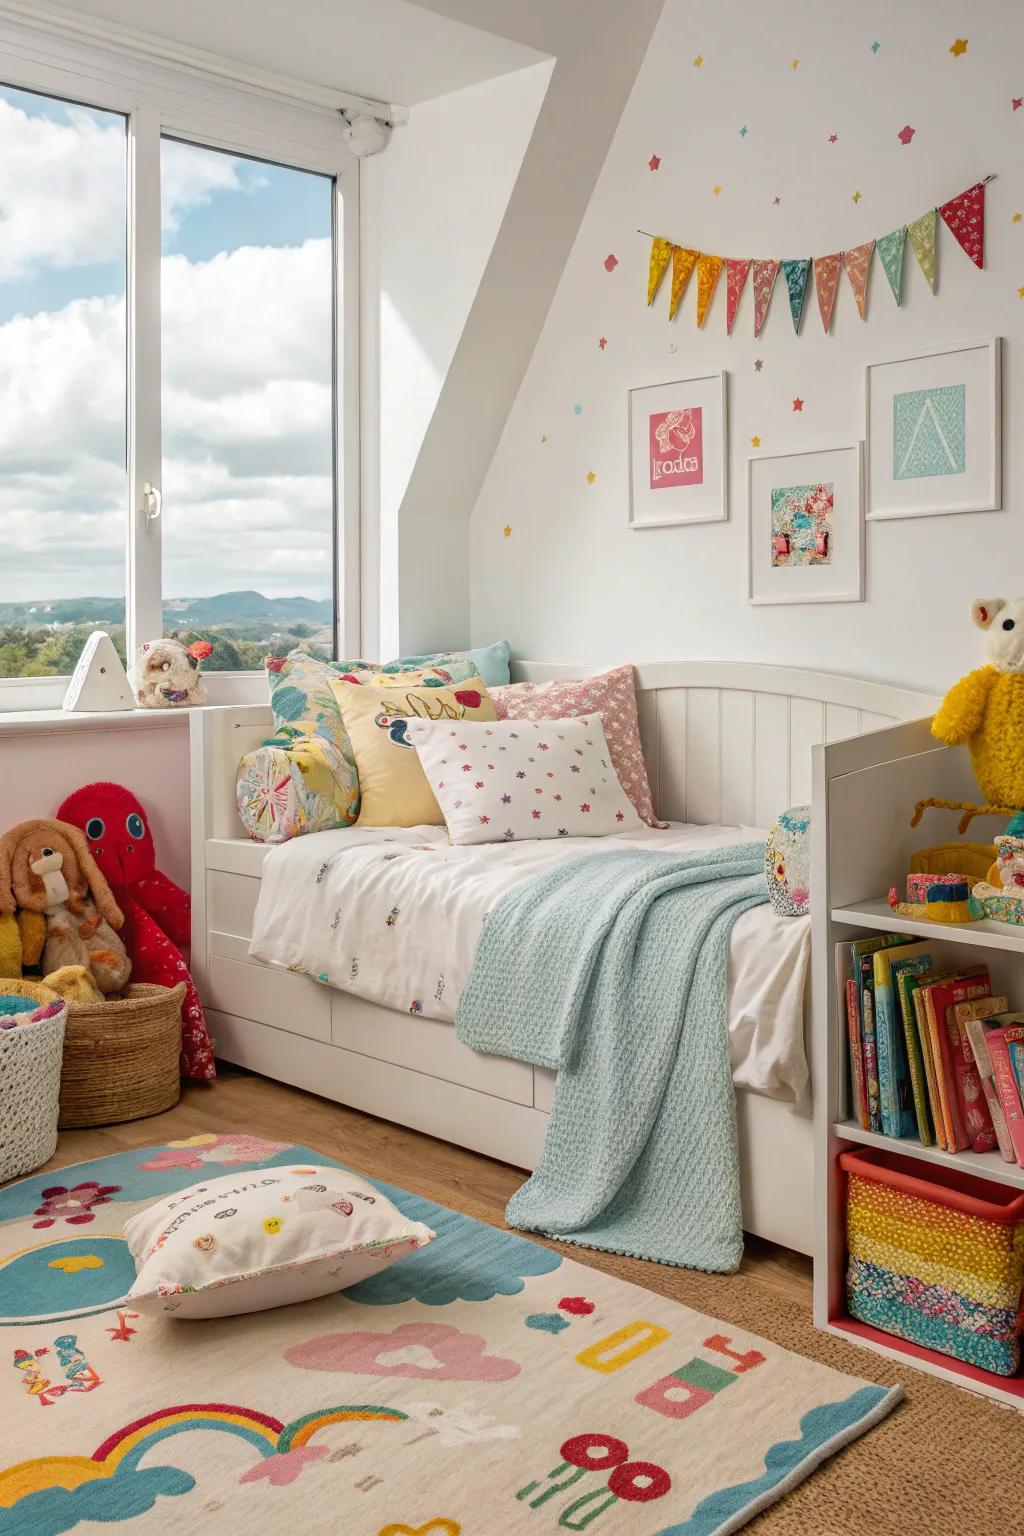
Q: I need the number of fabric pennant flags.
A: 11